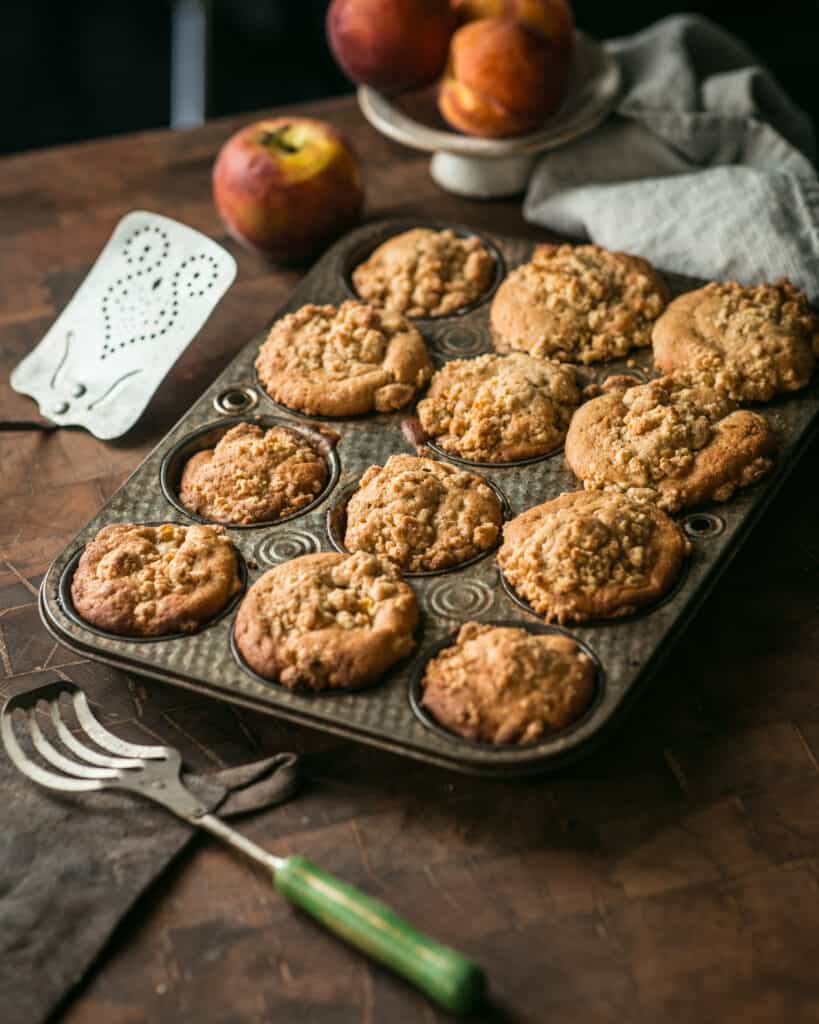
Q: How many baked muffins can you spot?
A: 12